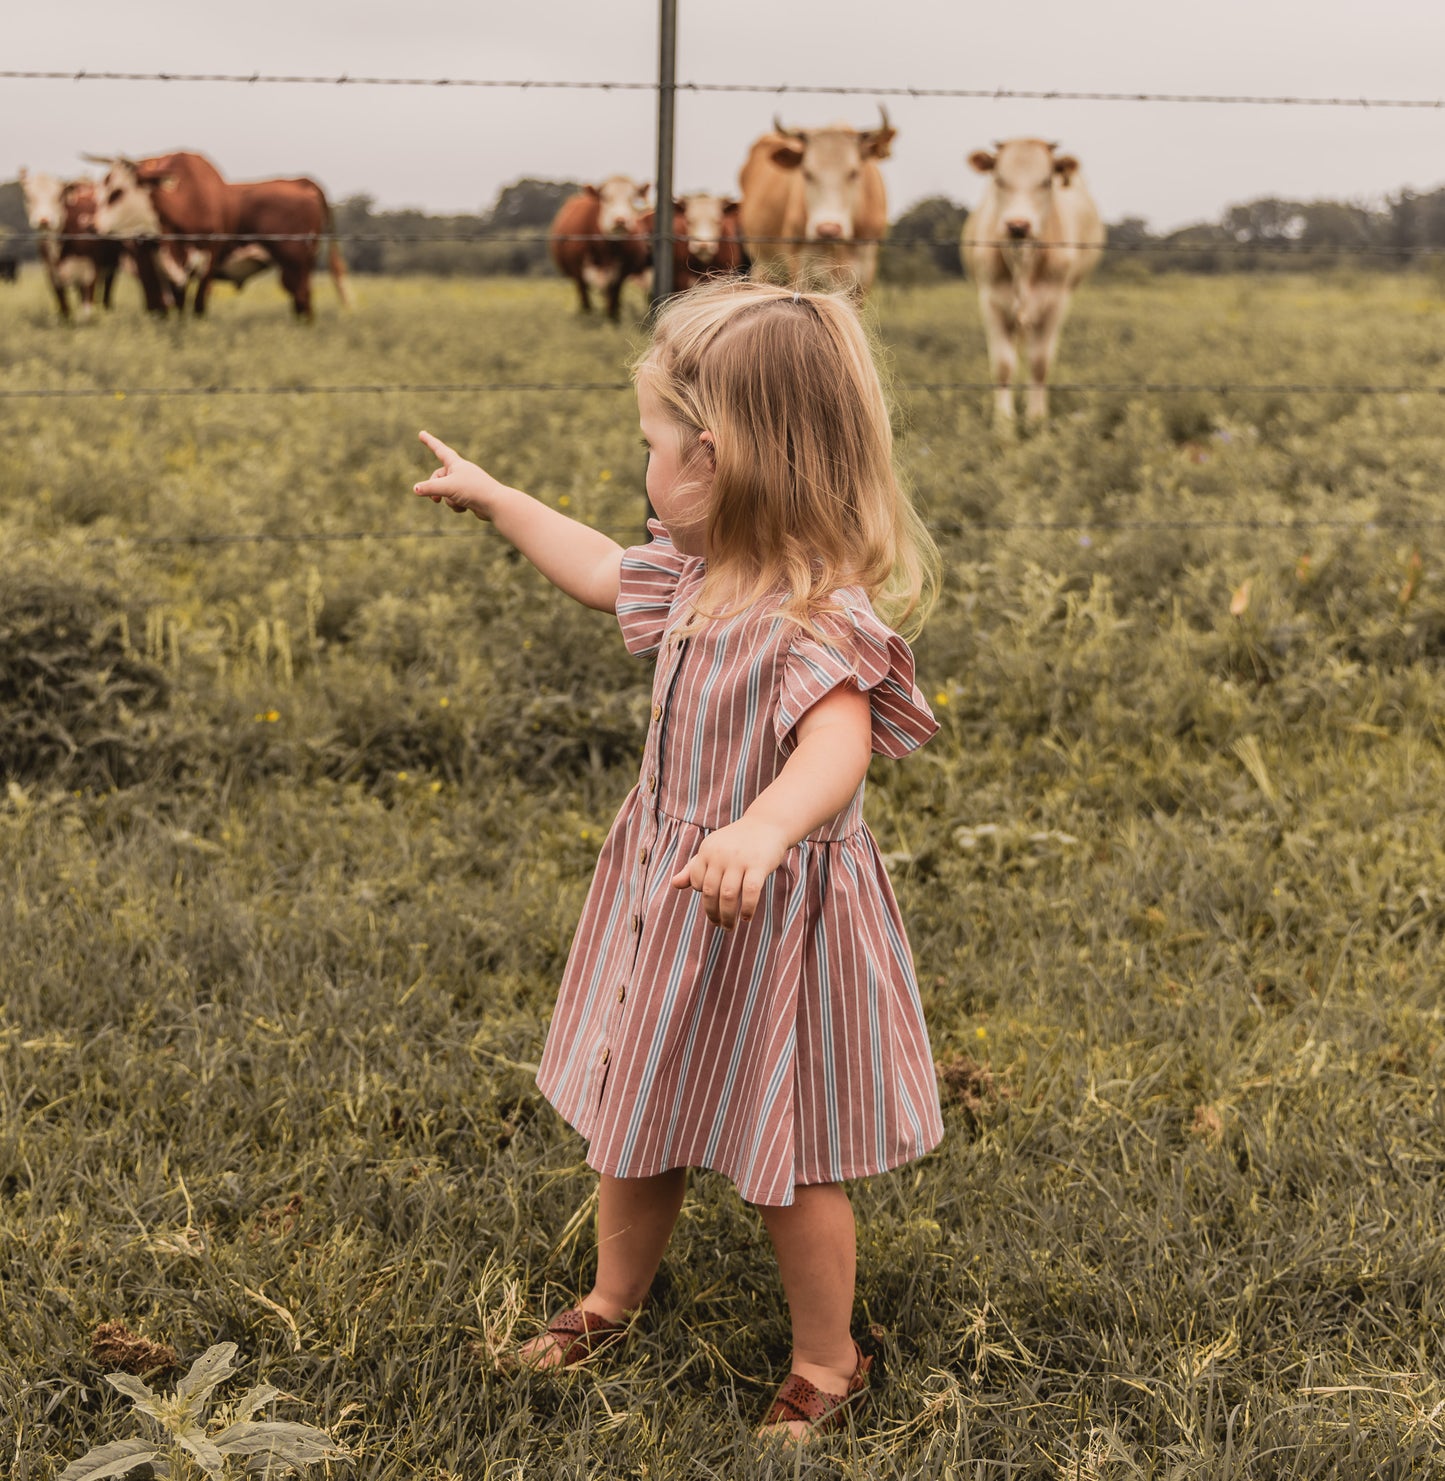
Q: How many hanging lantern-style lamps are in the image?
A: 0